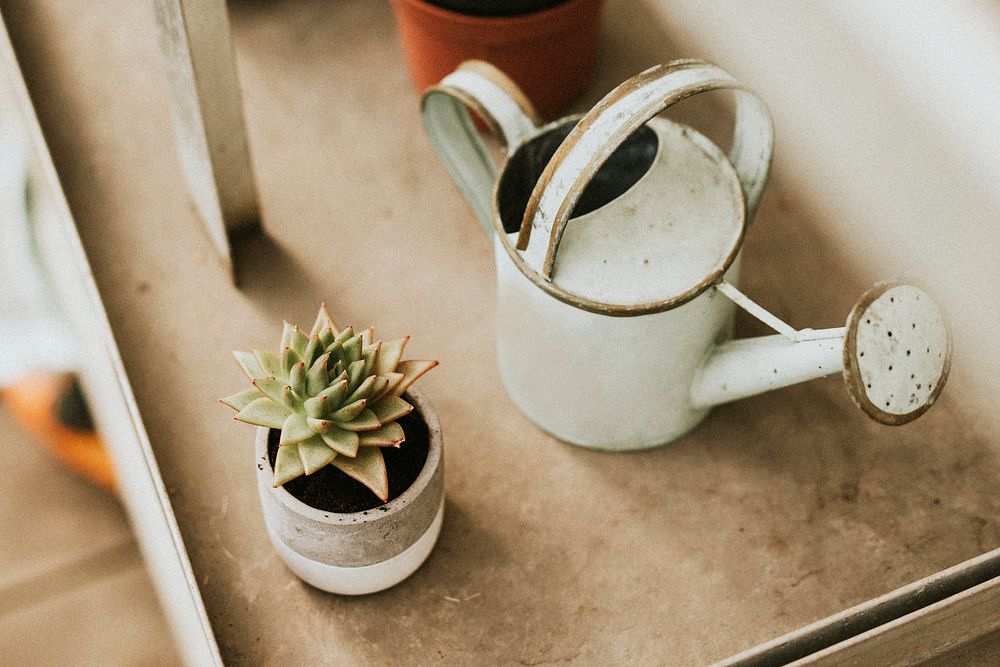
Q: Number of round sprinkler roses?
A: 1